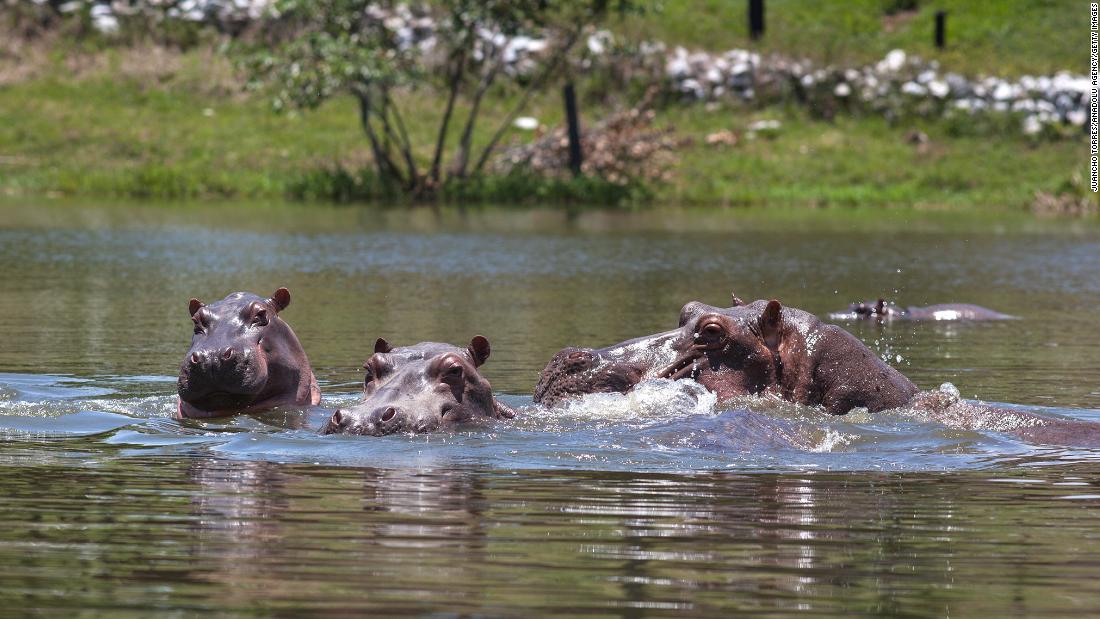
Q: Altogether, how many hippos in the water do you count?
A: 4